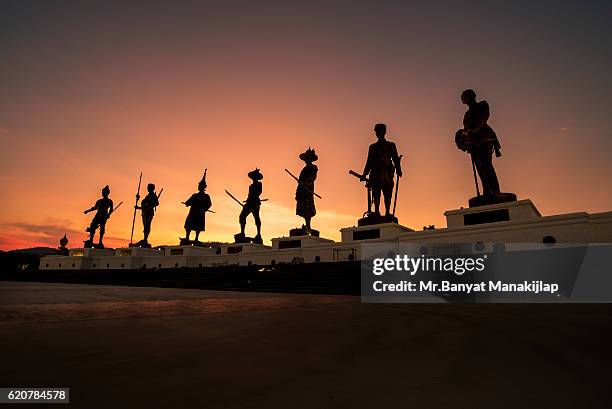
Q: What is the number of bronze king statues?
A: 7